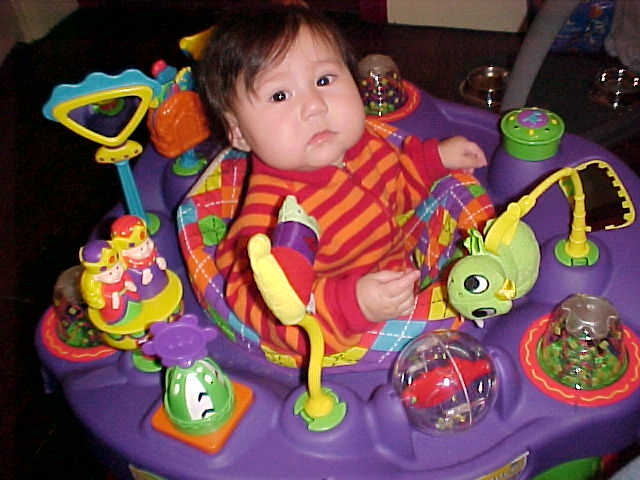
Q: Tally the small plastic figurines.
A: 2